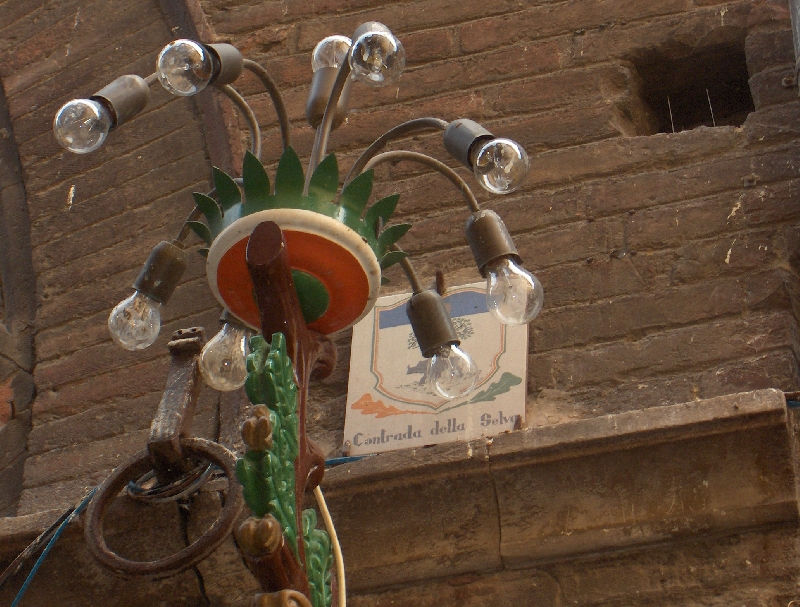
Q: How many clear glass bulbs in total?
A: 9